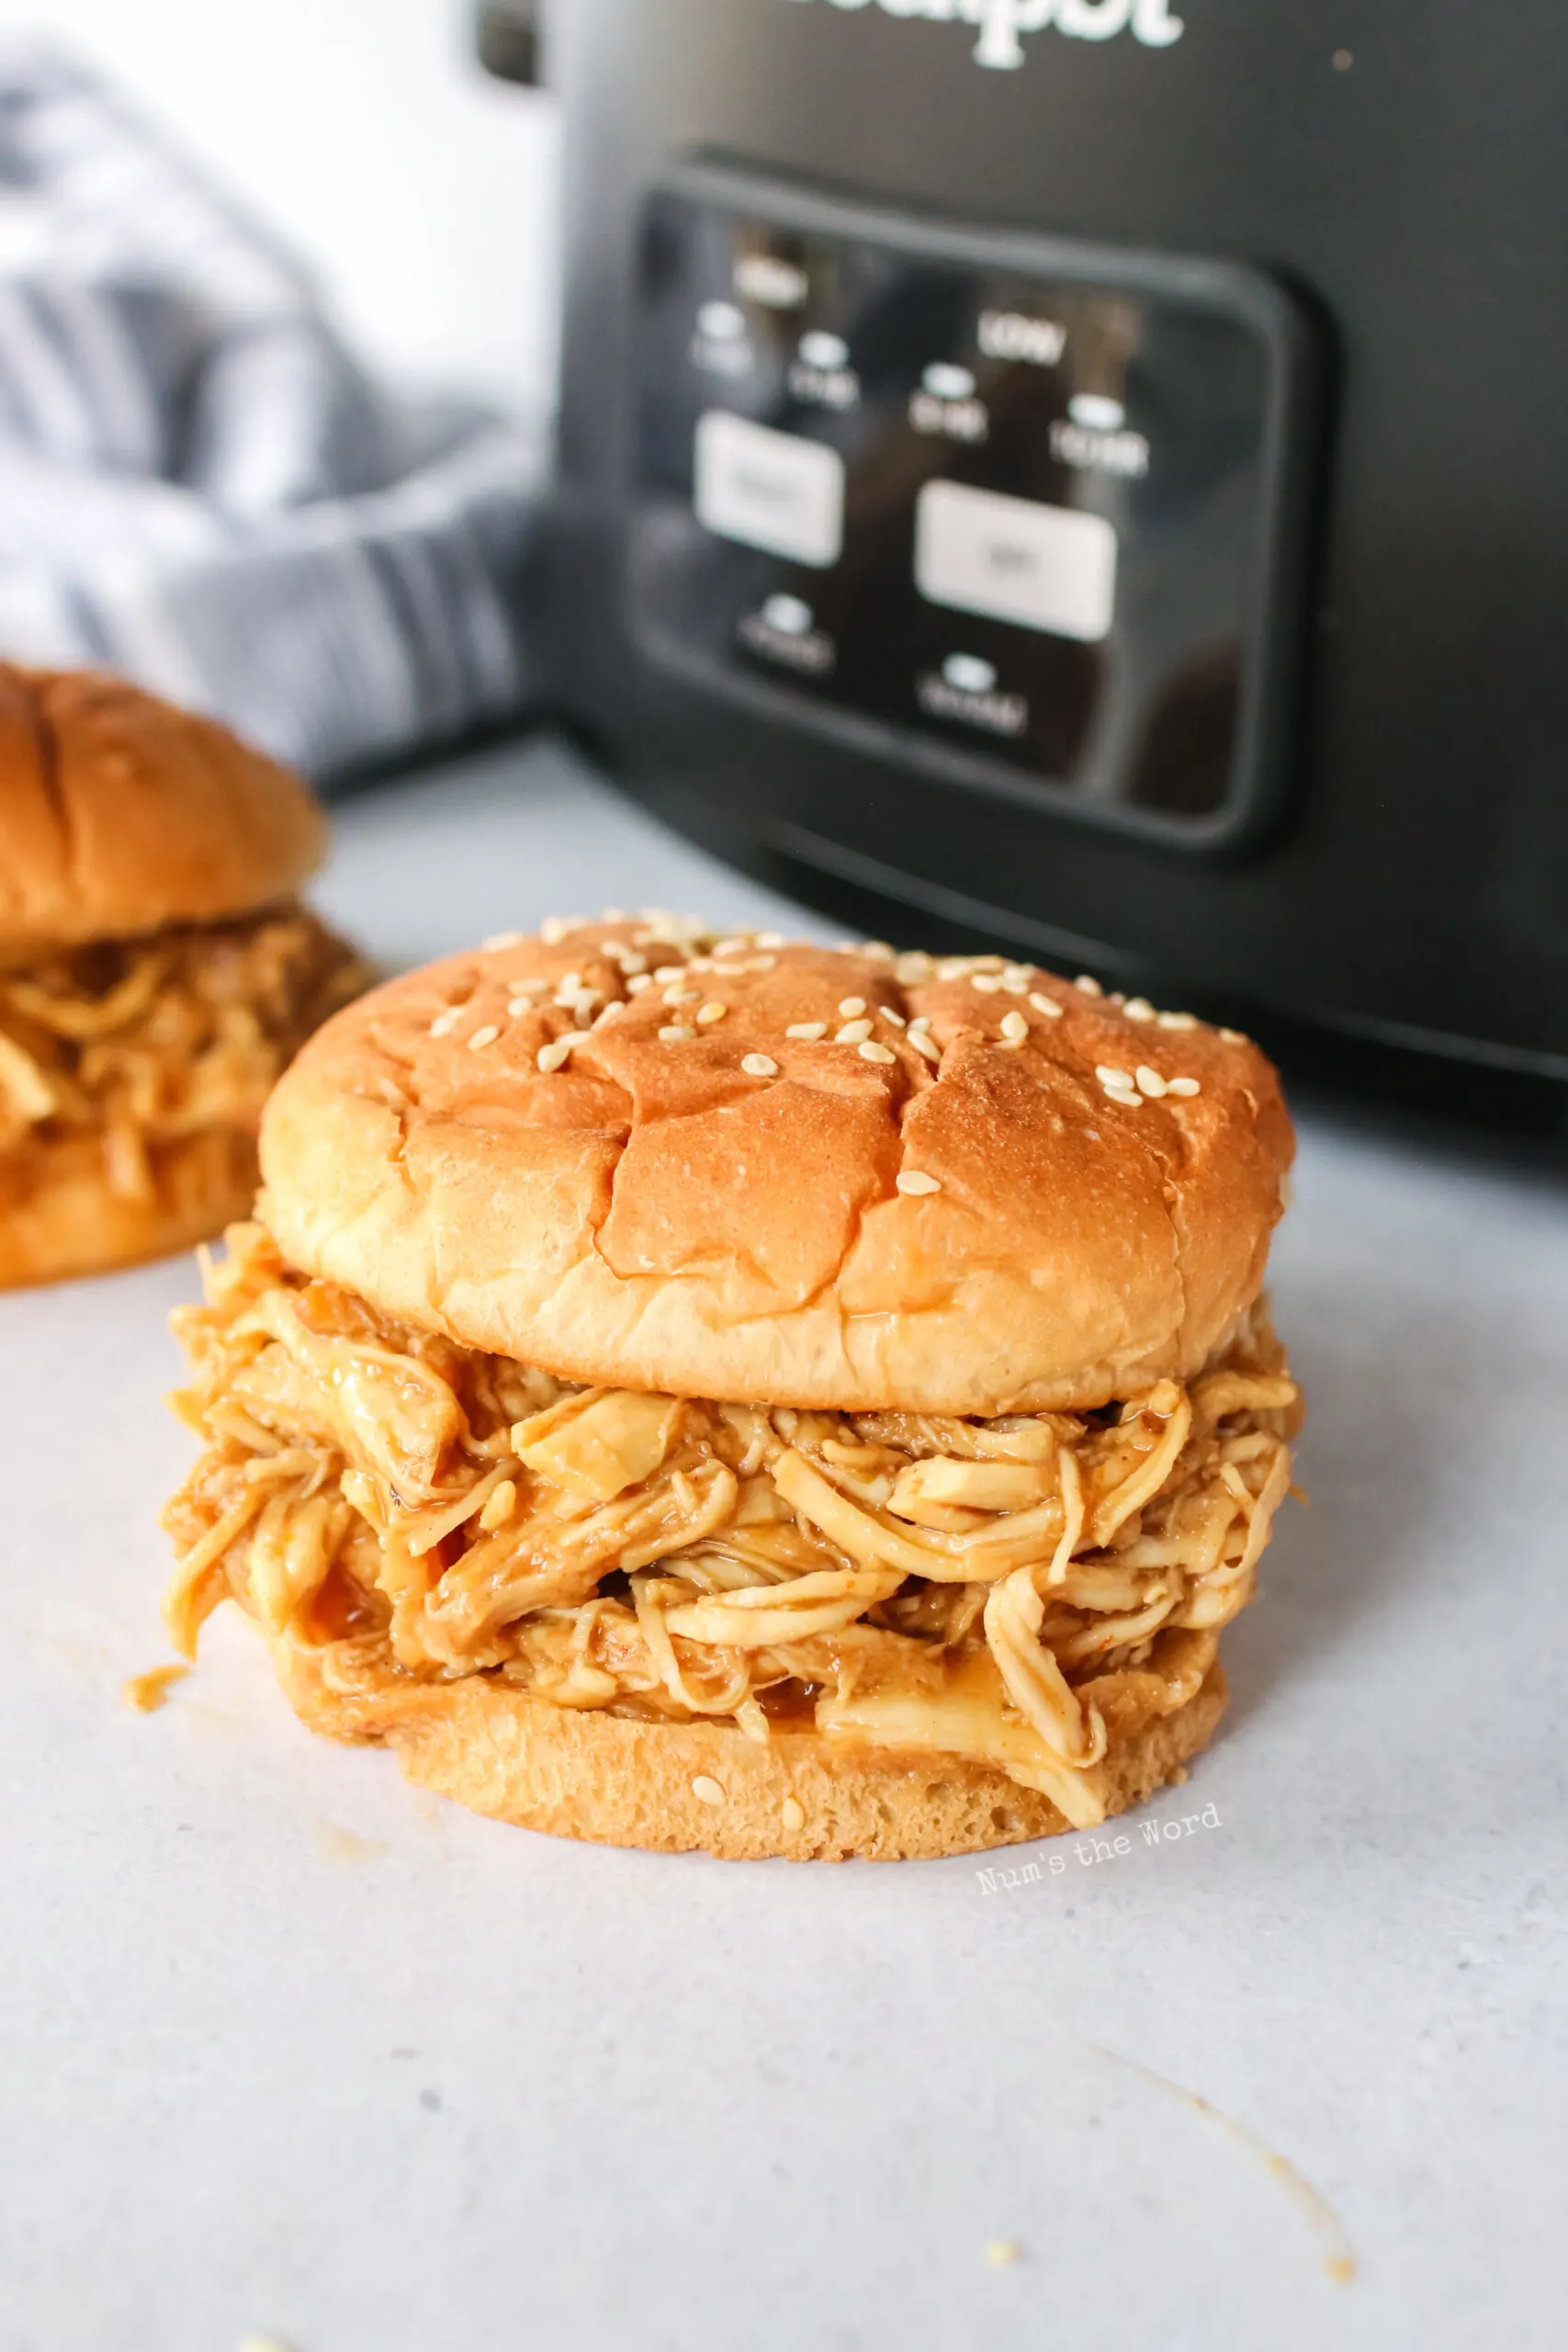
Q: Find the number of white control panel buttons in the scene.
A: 2